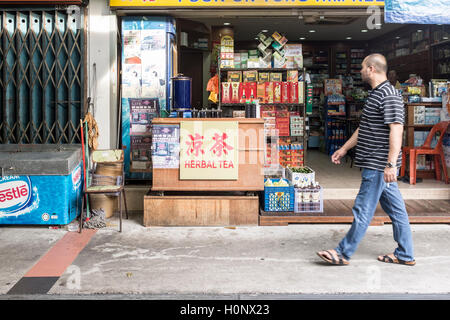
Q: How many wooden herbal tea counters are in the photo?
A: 1